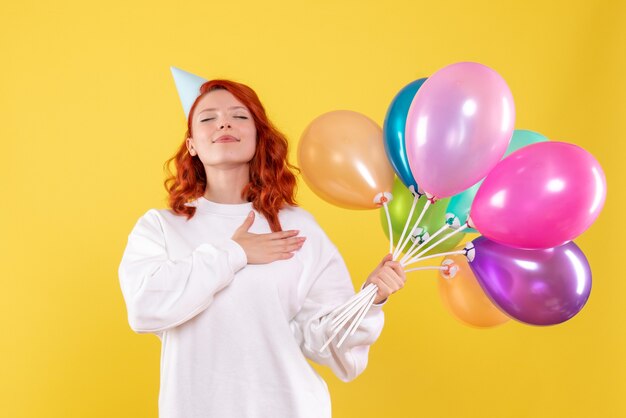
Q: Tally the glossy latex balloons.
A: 8